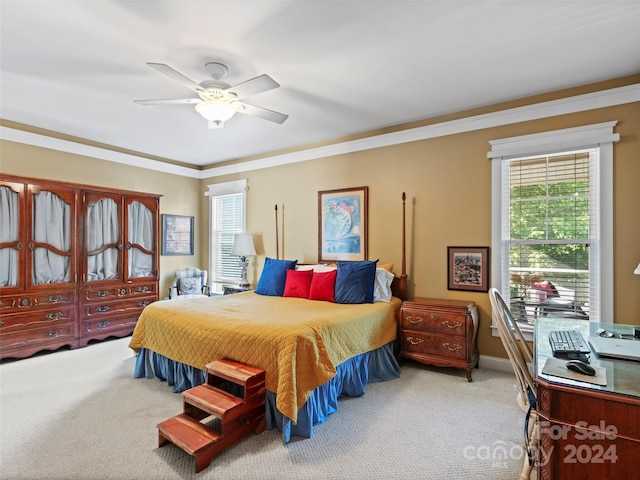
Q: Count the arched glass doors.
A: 4